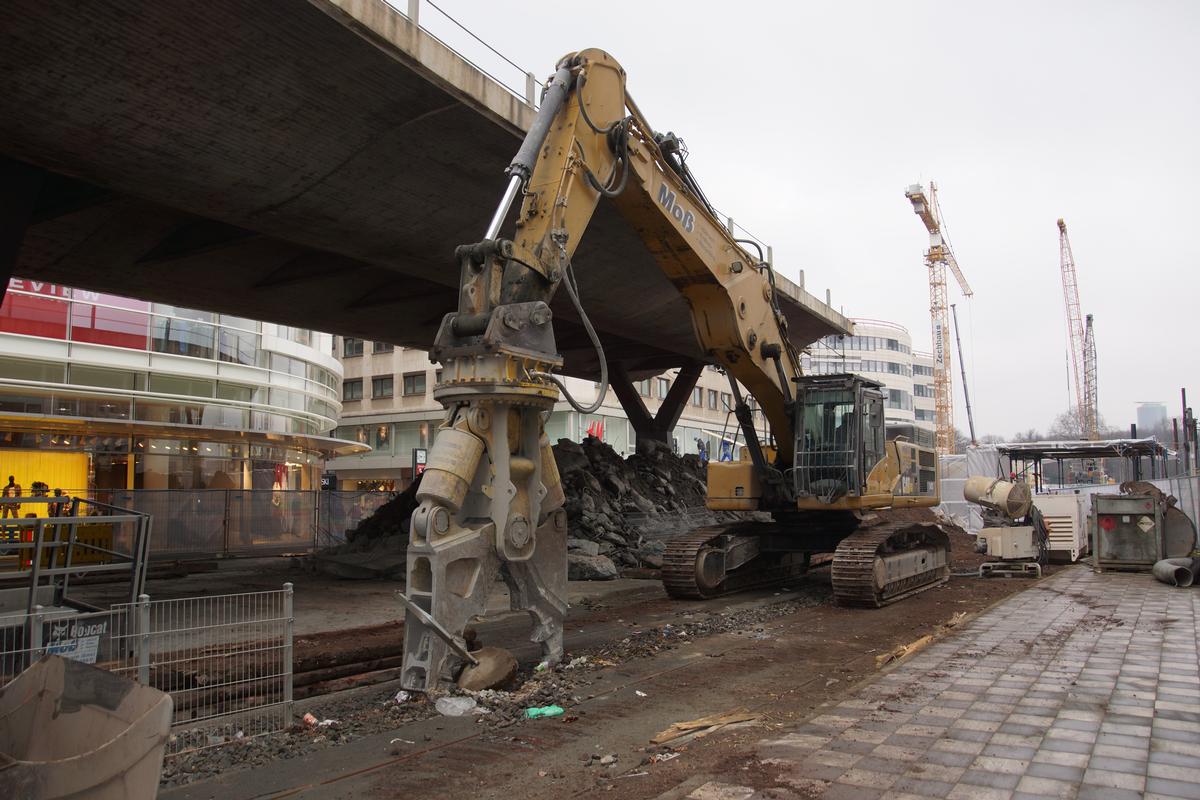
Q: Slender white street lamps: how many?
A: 0